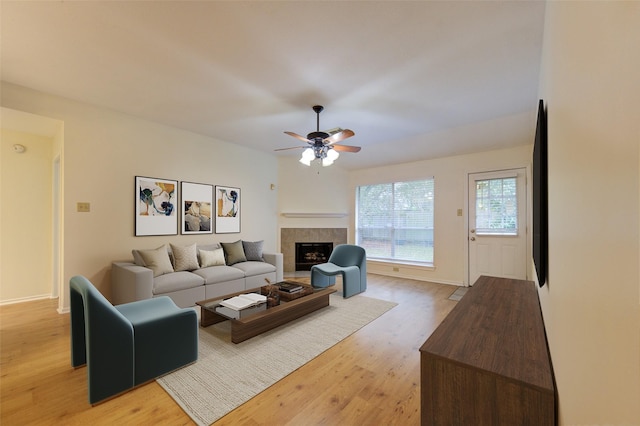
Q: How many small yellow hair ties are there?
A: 0